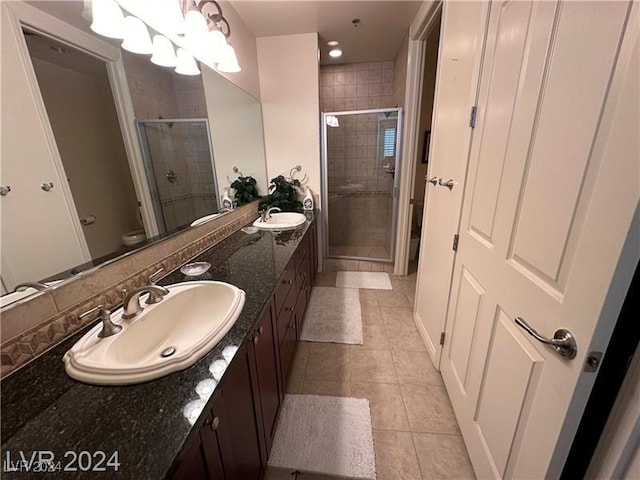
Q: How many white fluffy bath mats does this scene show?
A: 3